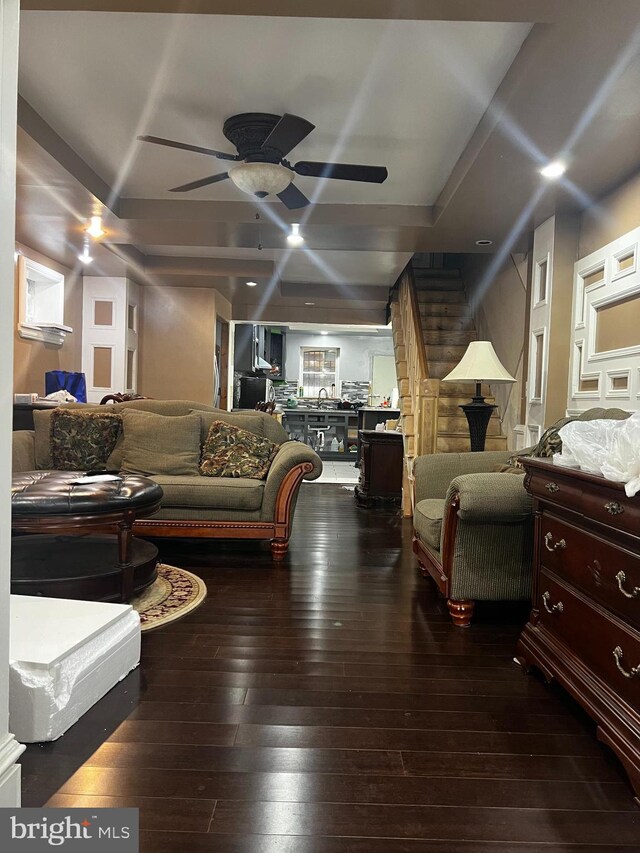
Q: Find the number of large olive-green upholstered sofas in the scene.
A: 1